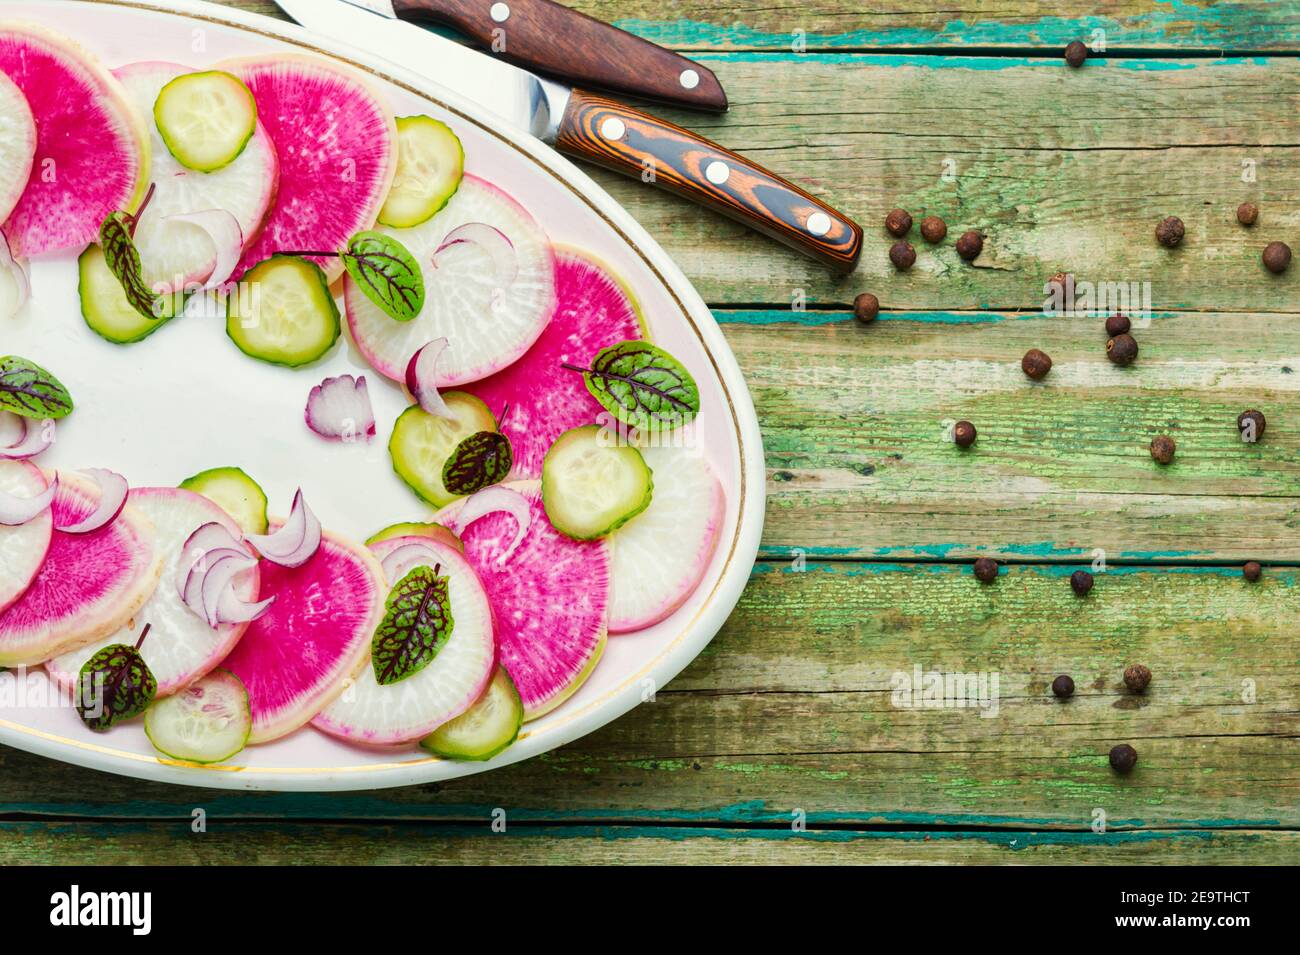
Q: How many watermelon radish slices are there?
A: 6